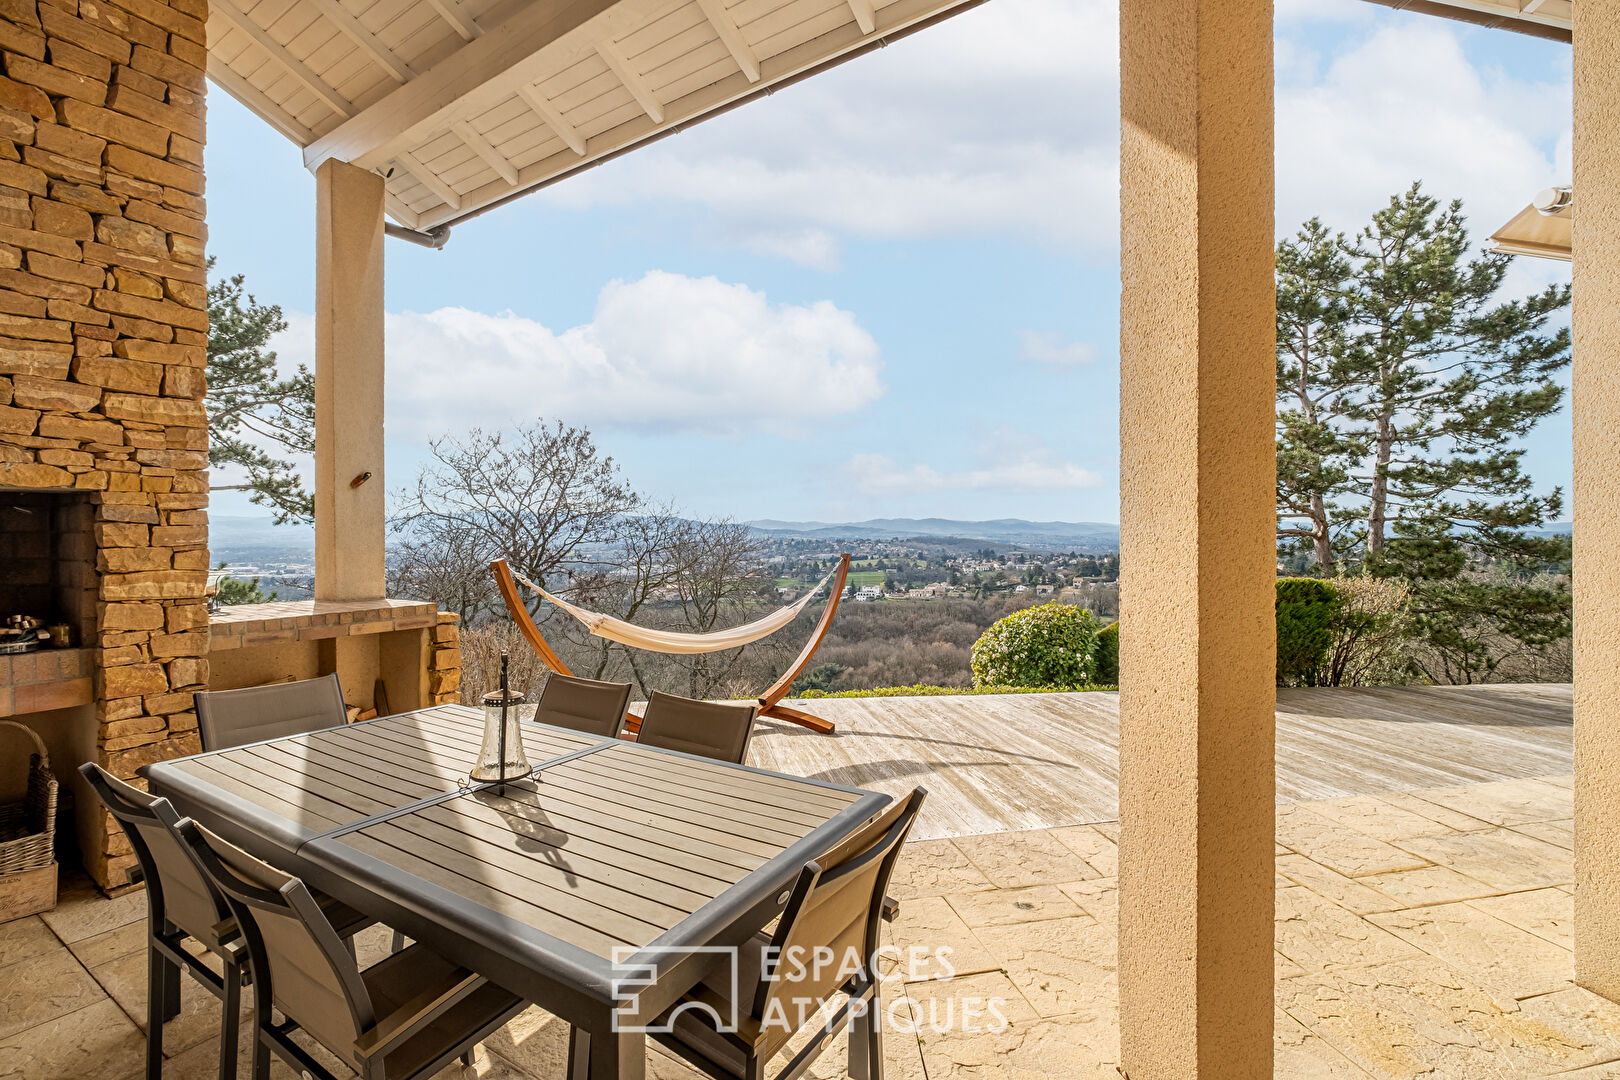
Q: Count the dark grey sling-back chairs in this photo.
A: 6